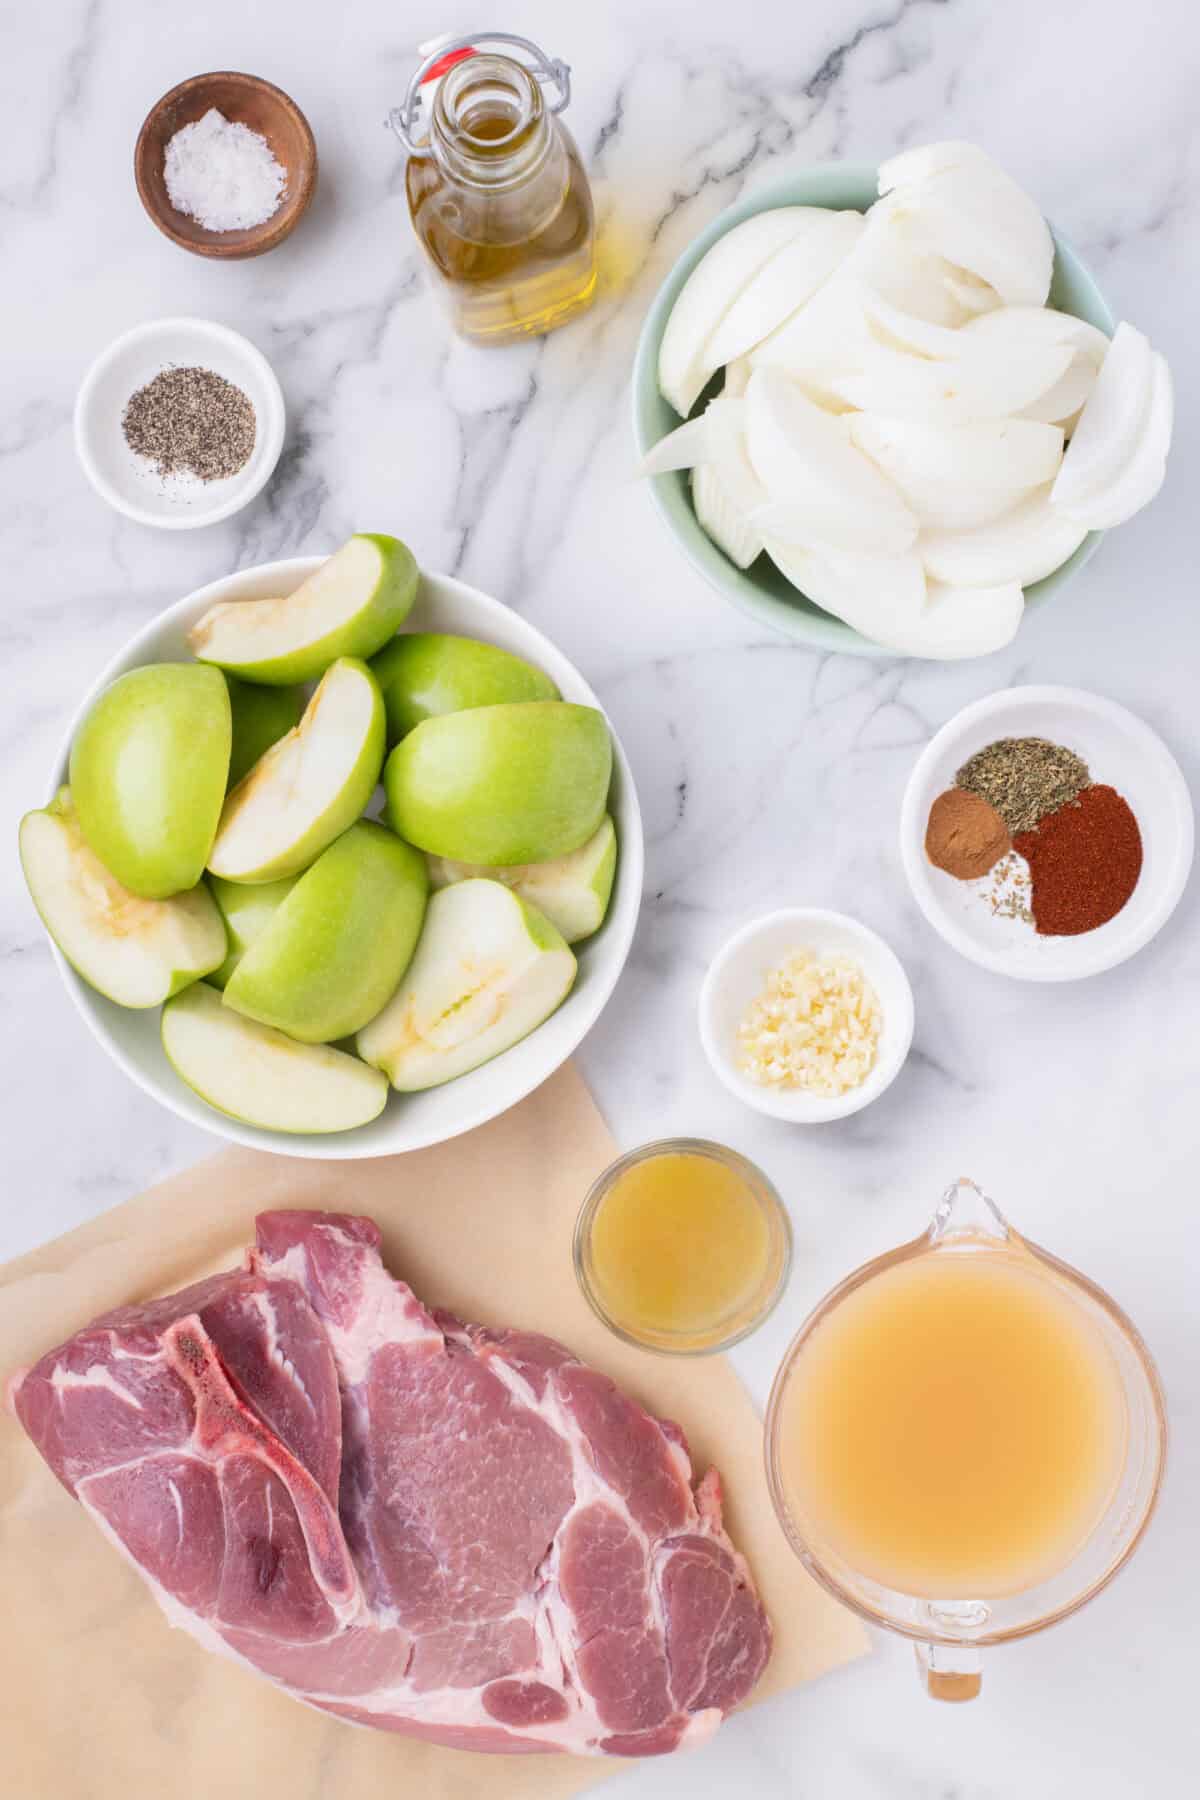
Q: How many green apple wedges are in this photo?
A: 12